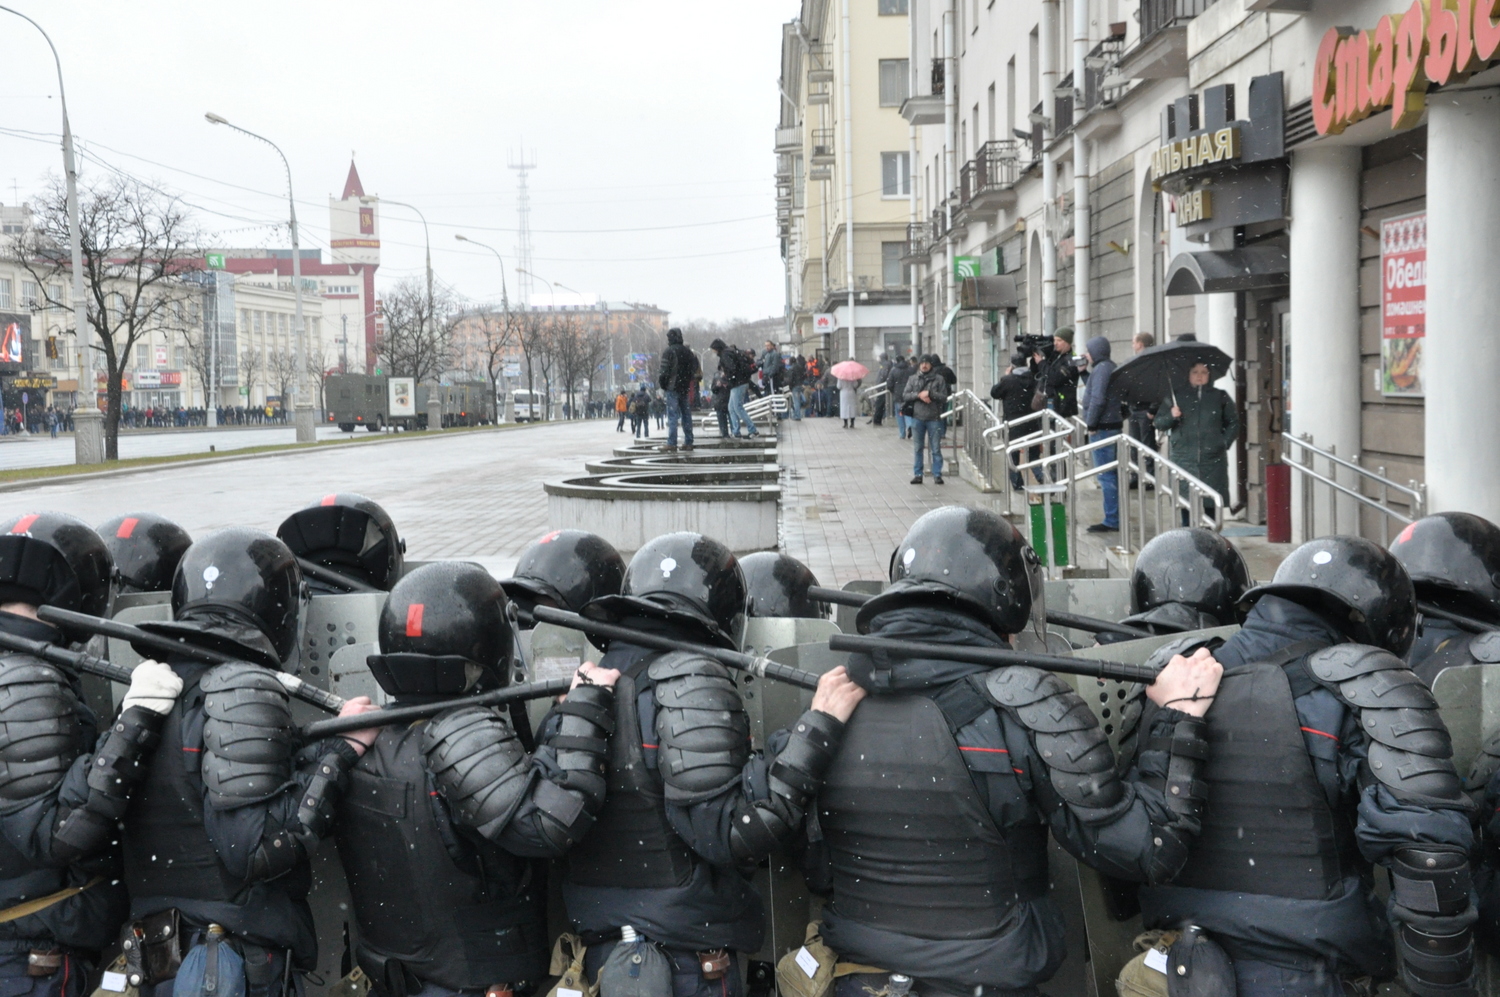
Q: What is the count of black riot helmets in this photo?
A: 12